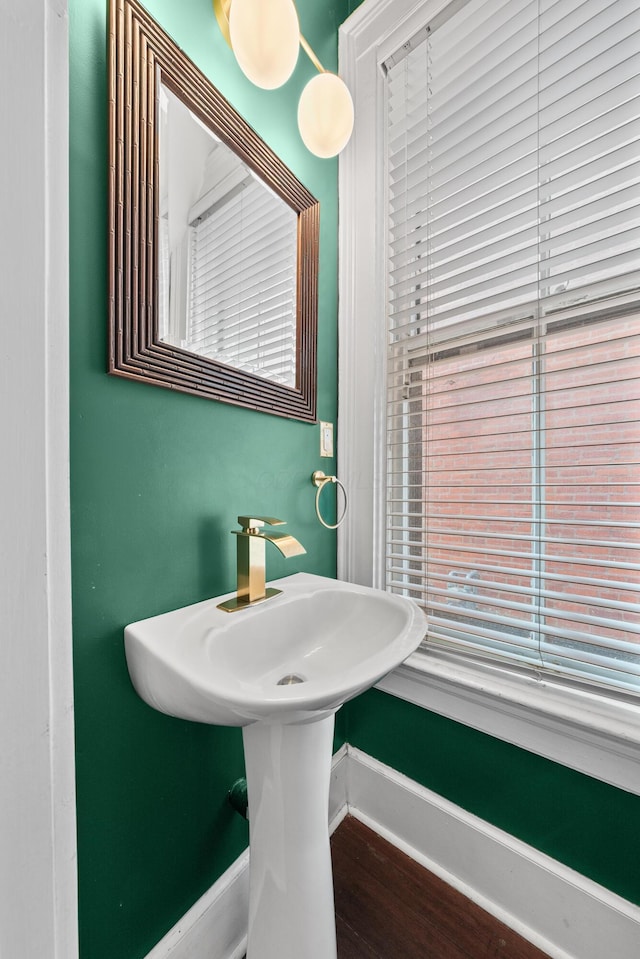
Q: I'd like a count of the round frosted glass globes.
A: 2